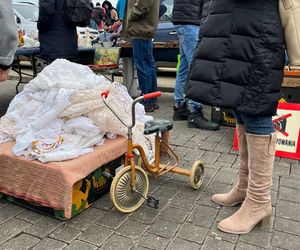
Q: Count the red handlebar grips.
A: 2